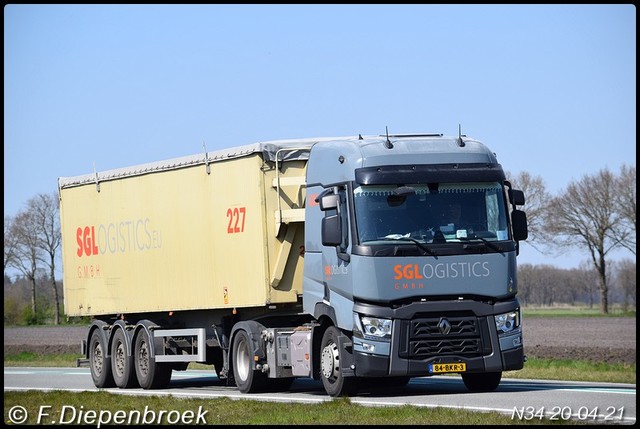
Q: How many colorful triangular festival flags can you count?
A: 0